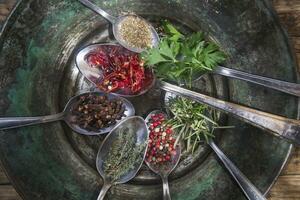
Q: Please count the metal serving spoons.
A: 7